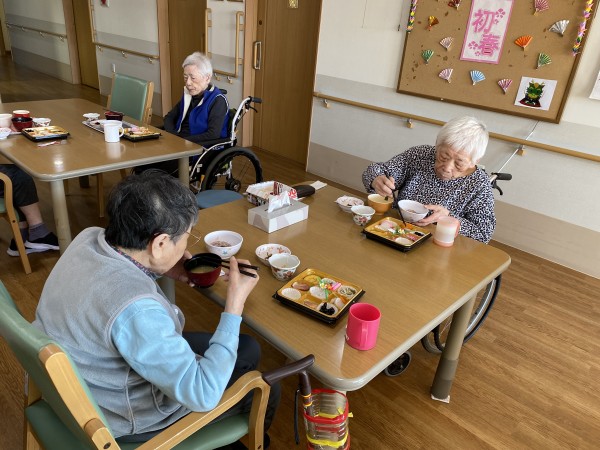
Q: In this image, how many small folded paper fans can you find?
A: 11